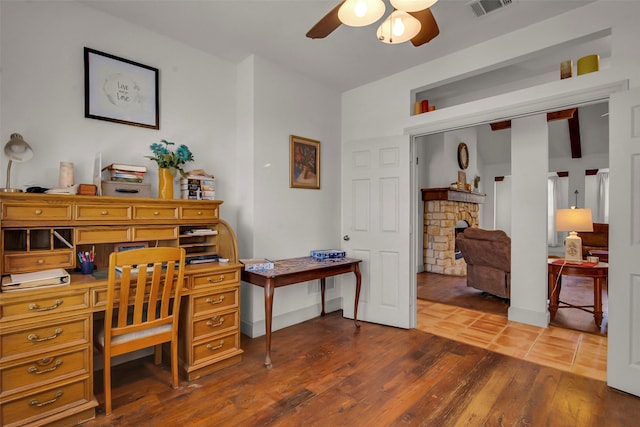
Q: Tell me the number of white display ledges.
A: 1